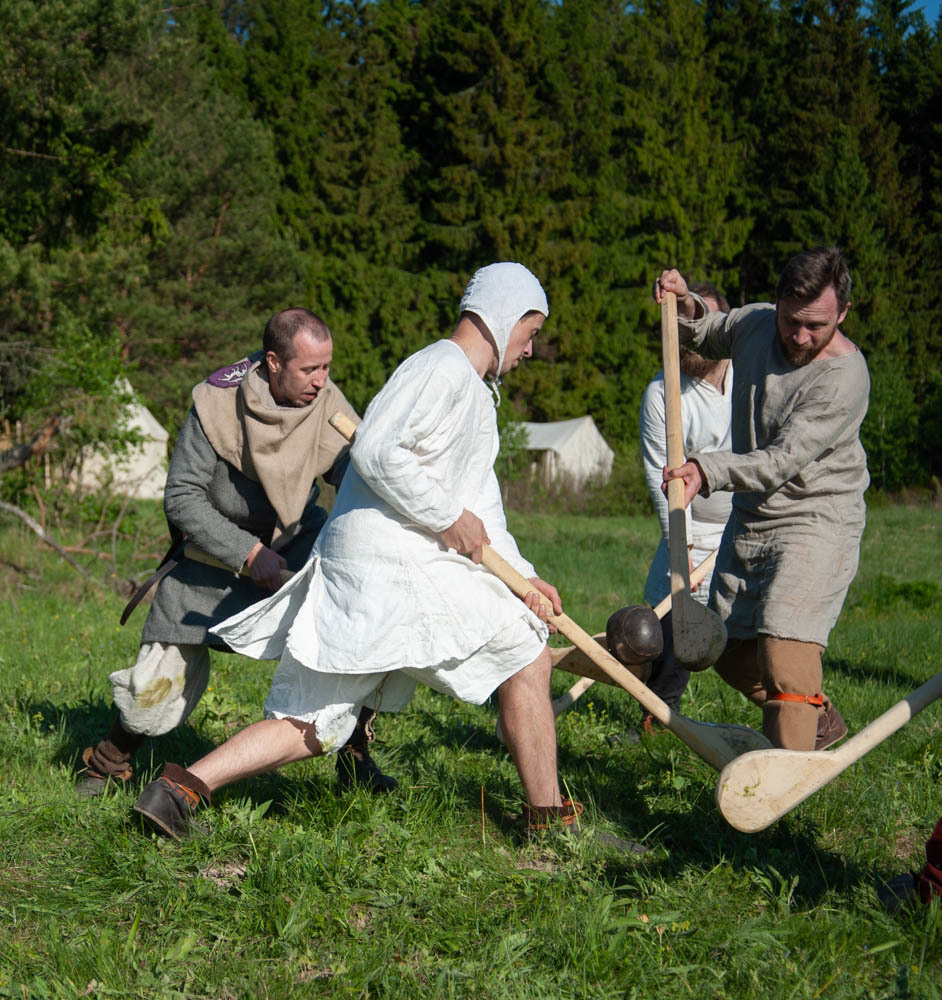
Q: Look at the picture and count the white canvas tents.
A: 2